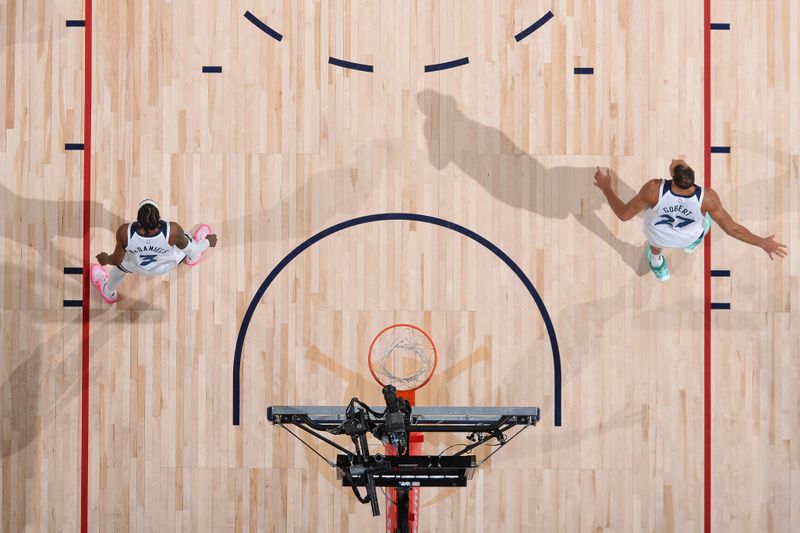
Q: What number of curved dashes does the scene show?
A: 4